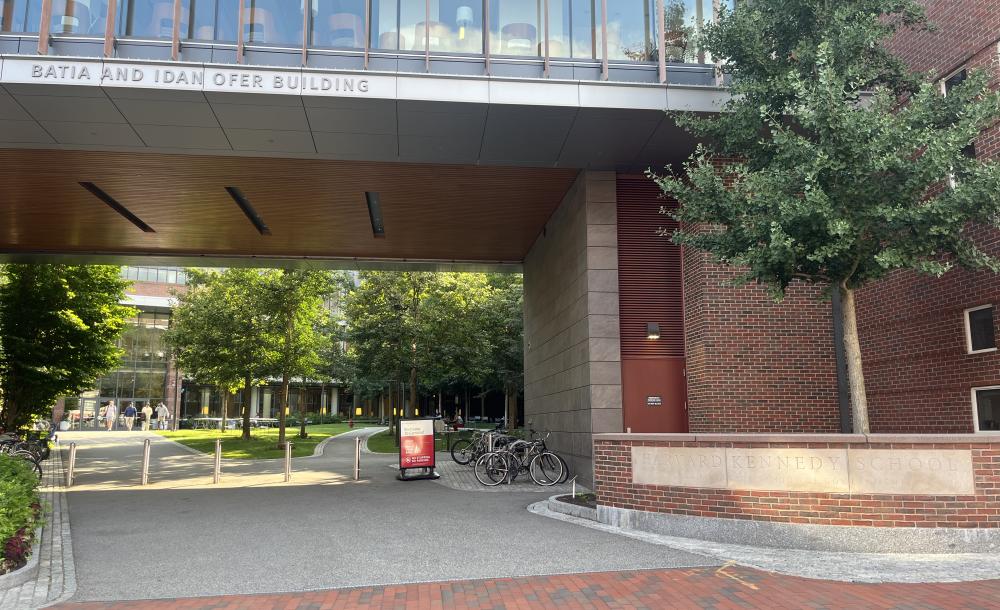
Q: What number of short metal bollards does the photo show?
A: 5